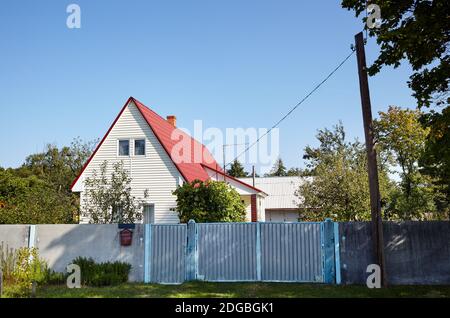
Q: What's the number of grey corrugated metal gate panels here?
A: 3